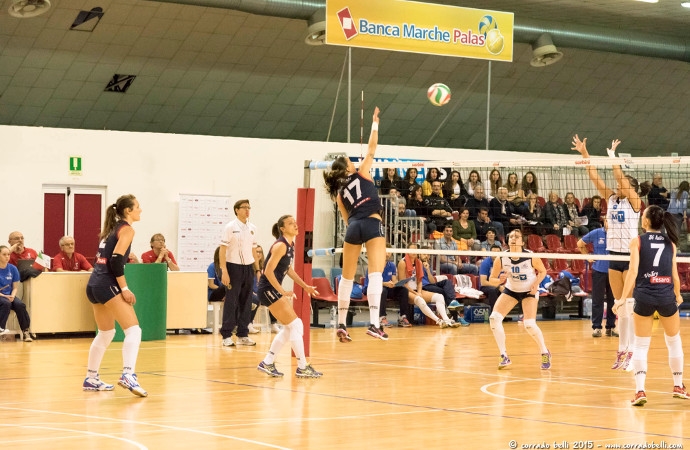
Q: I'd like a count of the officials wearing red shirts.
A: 3